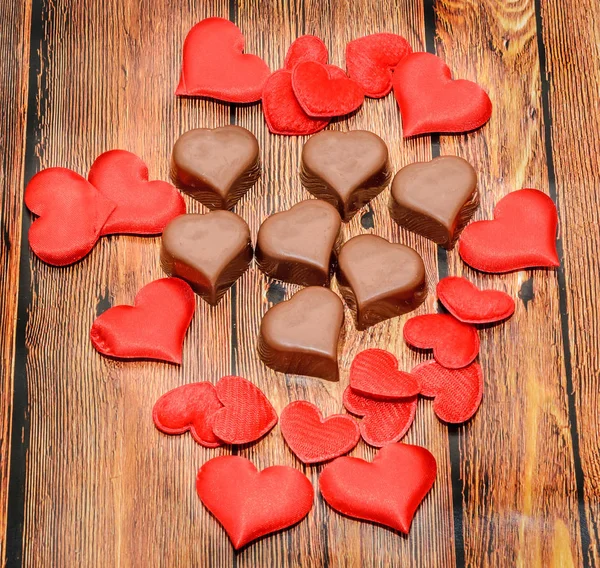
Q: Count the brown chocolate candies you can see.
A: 7